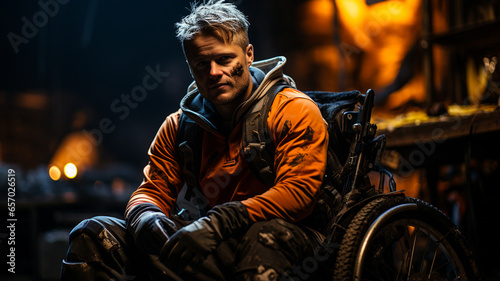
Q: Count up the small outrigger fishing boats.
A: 0